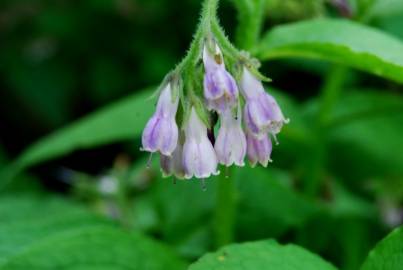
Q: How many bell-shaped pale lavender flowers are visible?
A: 7